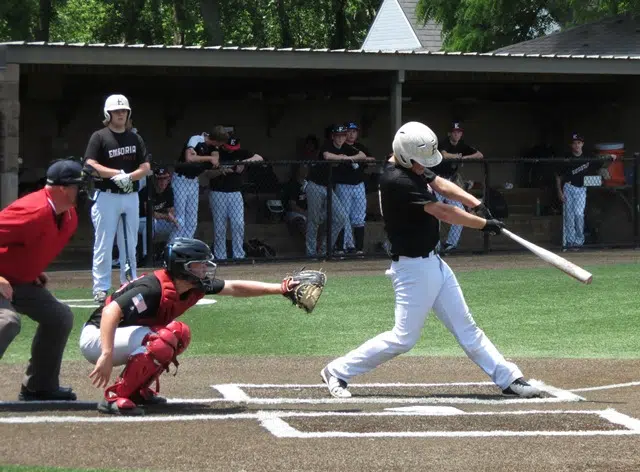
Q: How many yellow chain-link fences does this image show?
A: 0